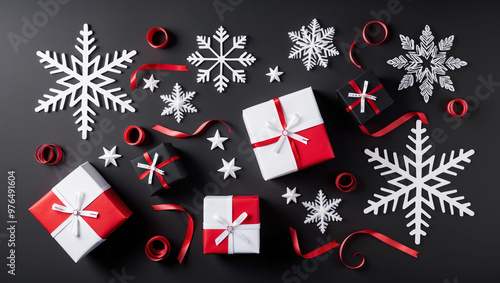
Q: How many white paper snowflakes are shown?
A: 7